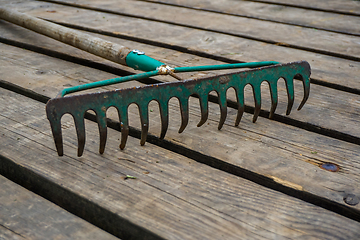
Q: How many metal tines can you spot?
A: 14